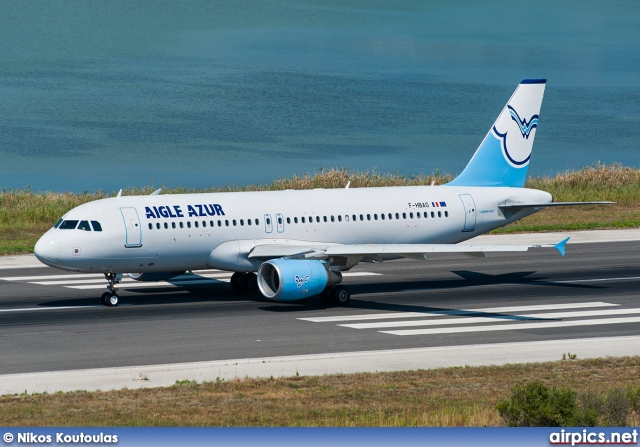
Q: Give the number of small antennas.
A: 4